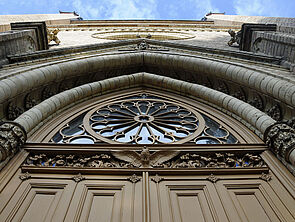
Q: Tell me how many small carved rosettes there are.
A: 6